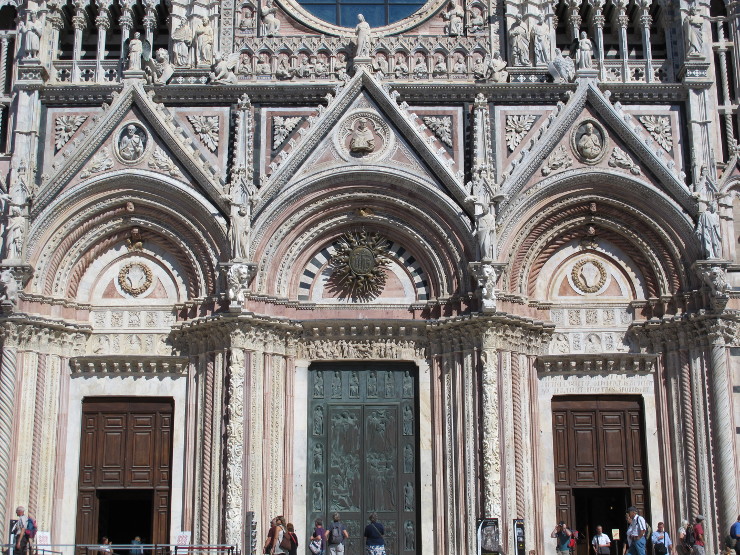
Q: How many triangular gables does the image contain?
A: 3